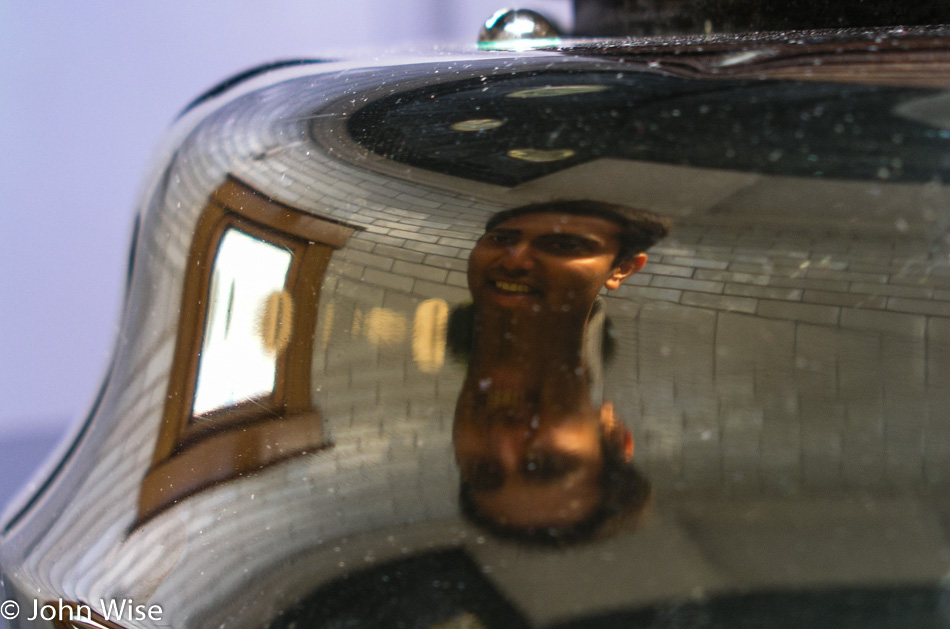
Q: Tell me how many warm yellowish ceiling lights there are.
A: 3